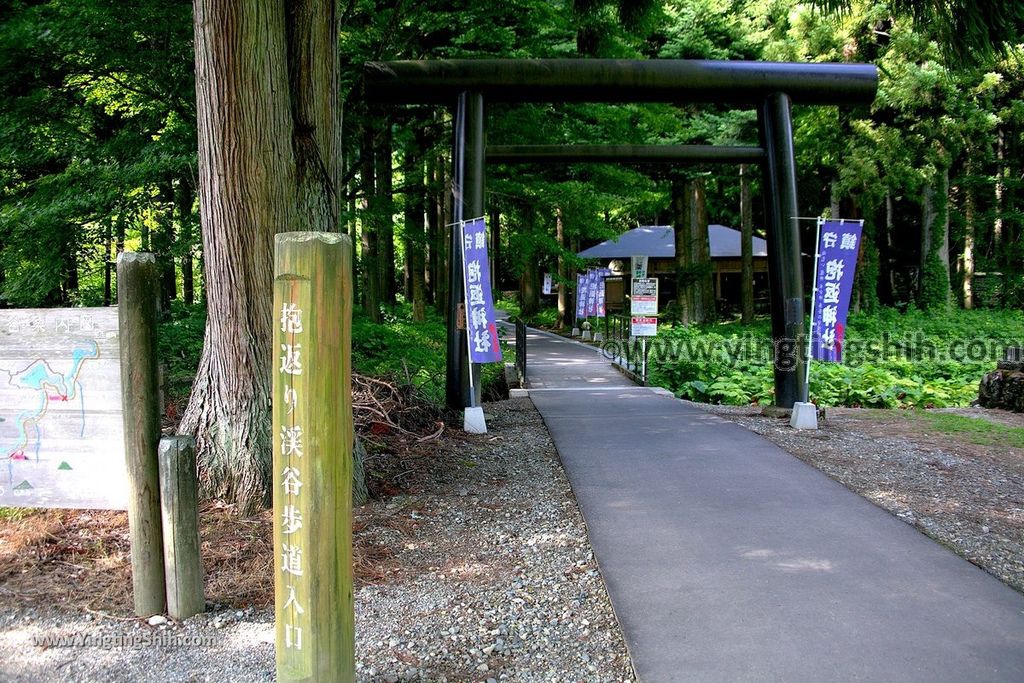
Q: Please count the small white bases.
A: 5